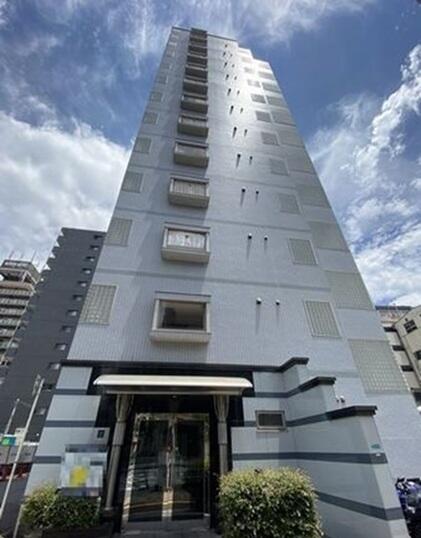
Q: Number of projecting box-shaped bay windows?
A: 12